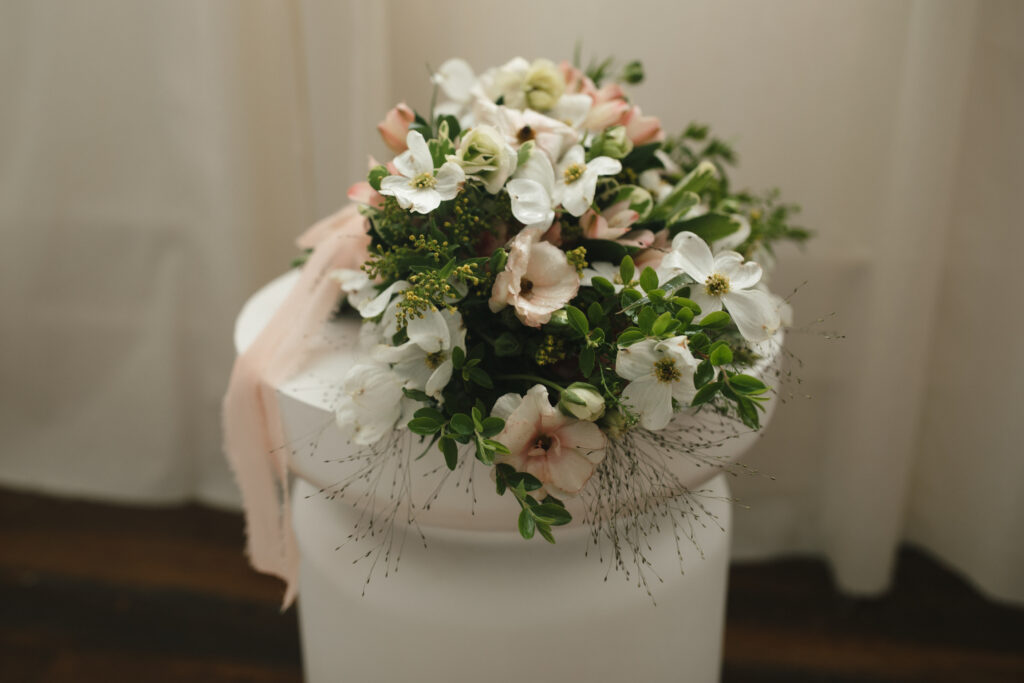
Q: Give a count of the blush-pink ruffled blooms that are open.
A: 3